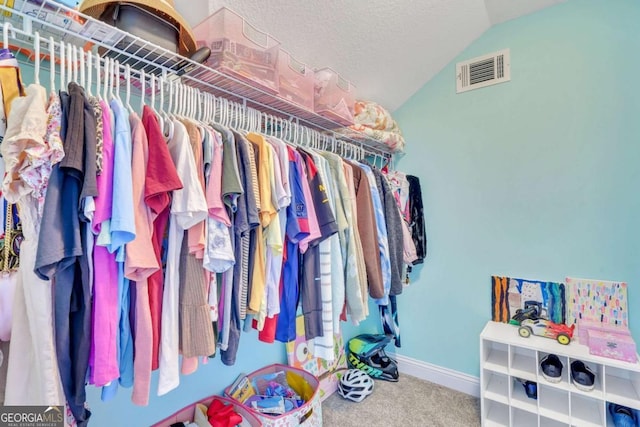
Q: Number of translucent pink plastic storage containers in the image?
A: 3